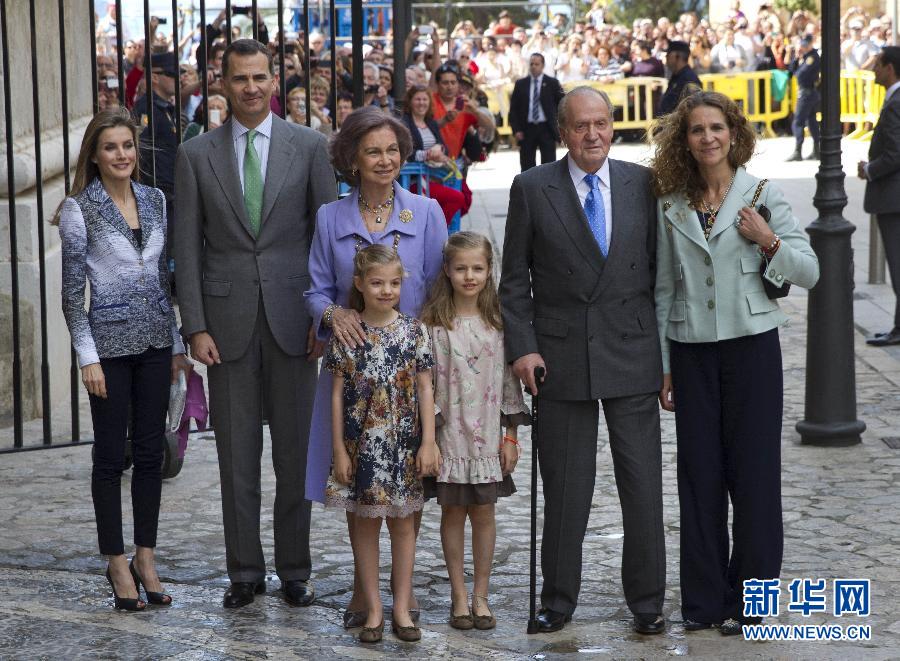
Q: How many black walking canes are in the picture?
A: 1